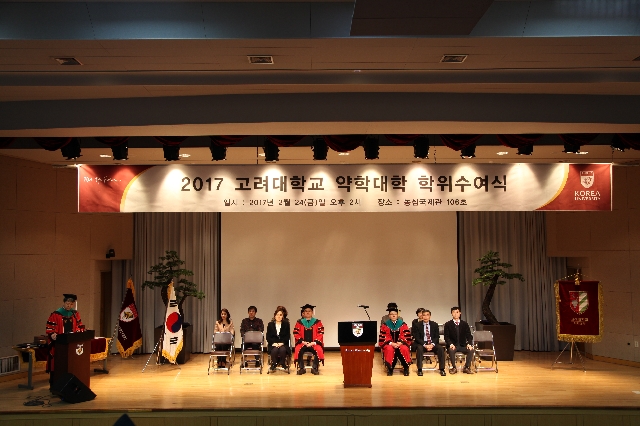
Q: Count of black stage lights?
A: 12